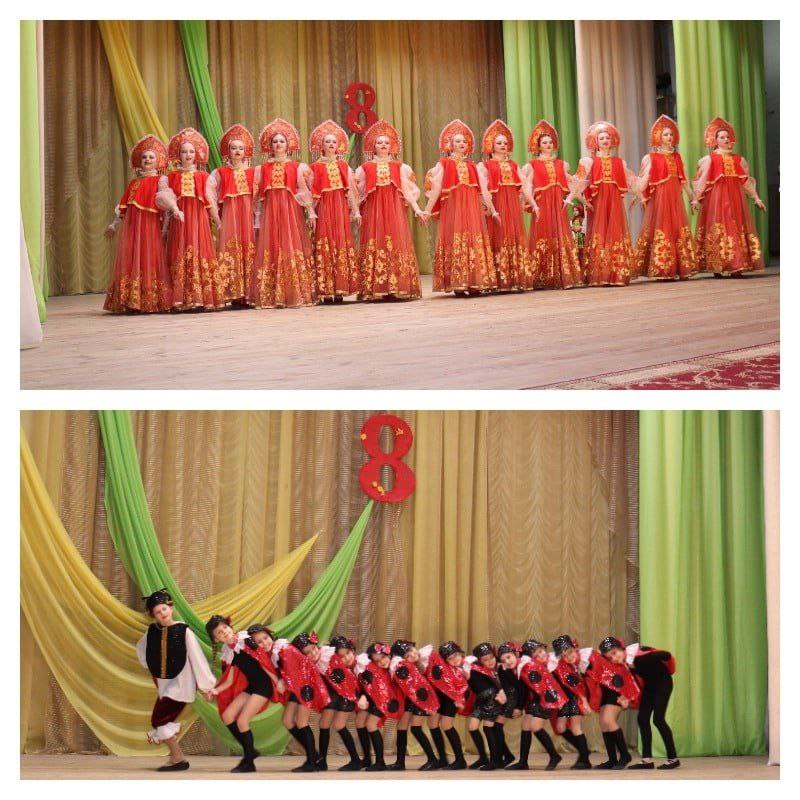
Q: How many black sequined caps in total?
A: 13